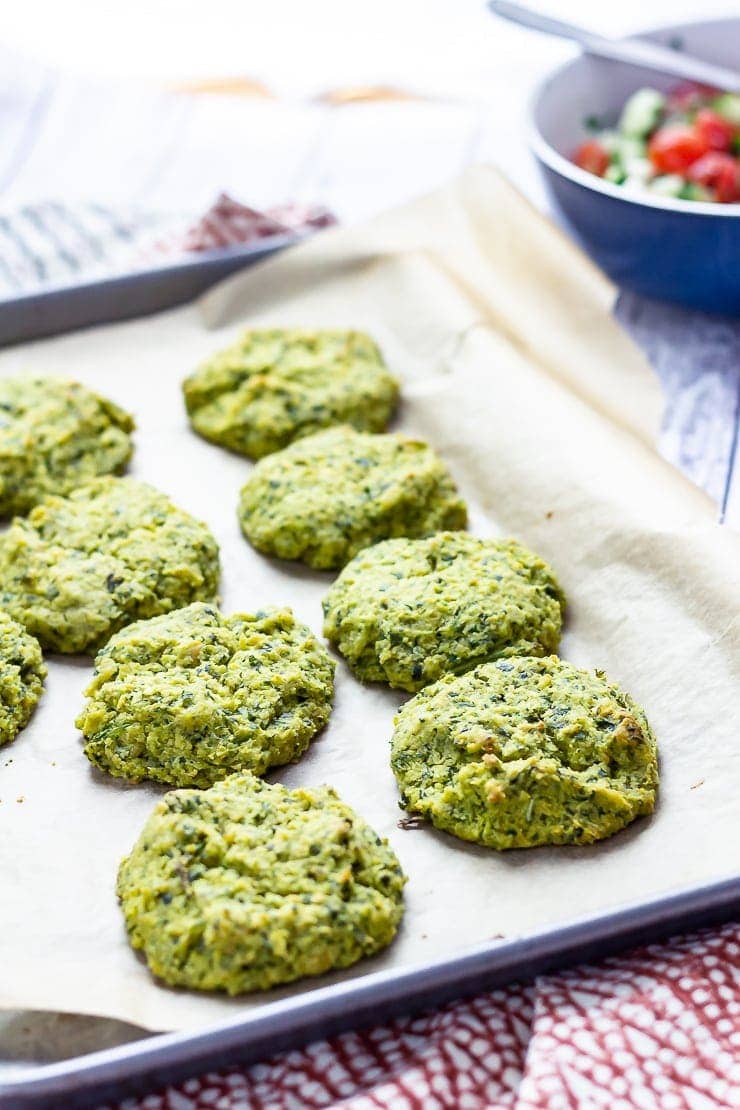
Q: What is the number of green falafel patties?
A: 9